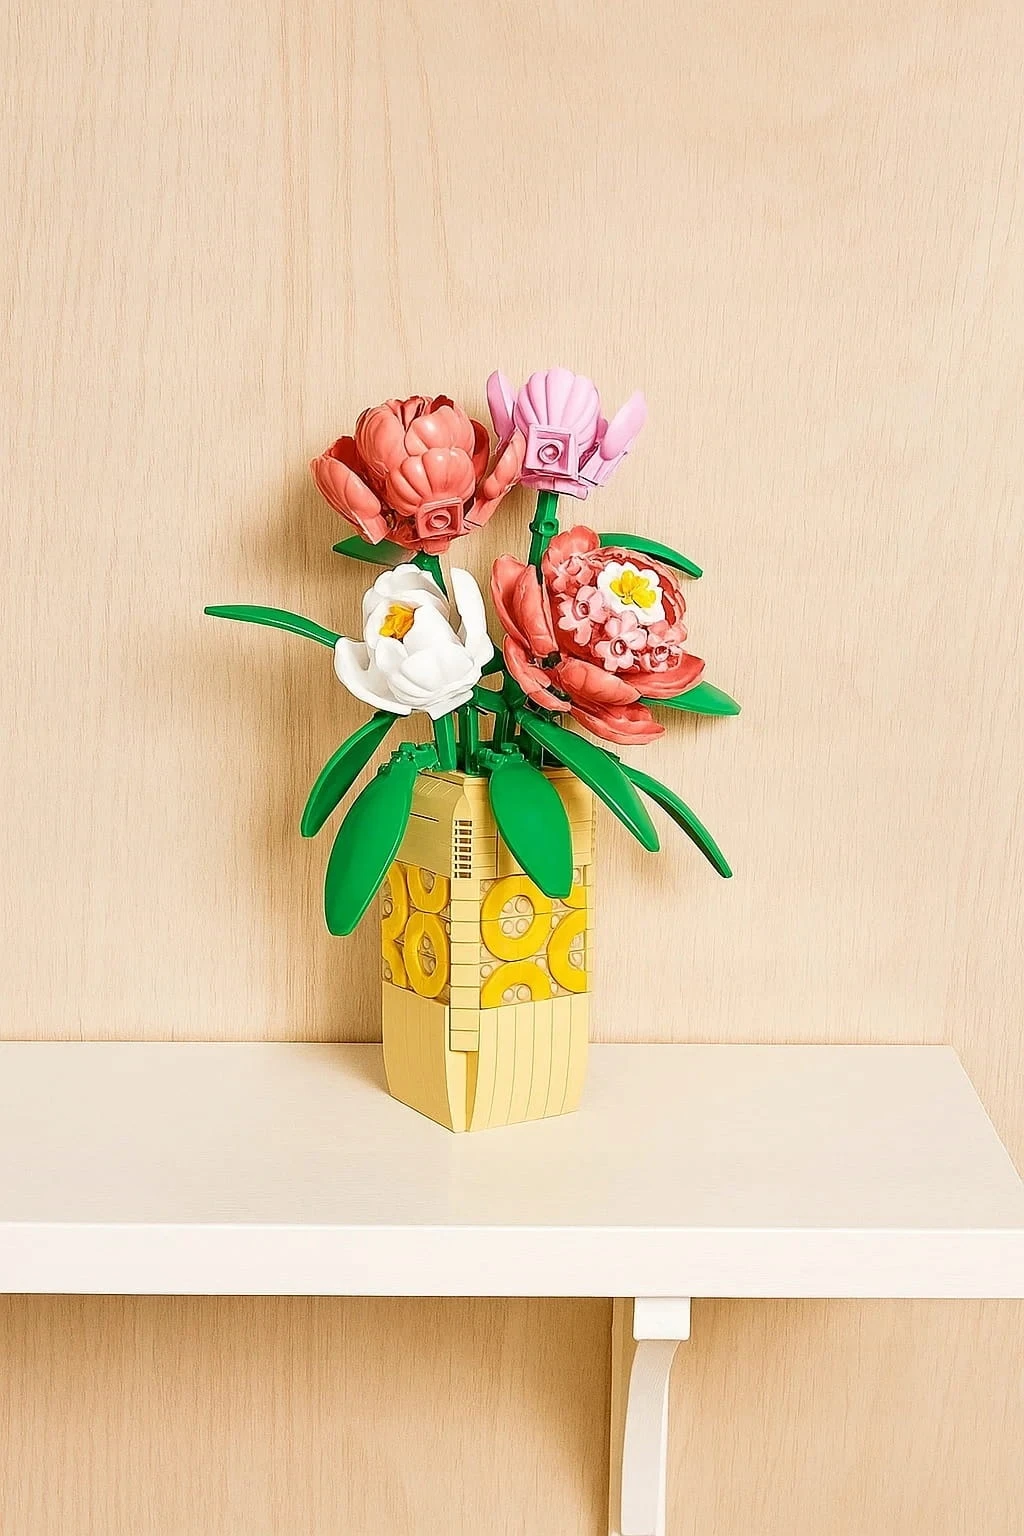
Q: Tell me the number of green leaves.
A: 9